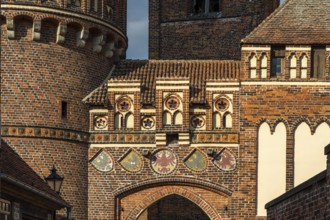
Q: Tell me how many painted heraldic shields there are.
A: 5